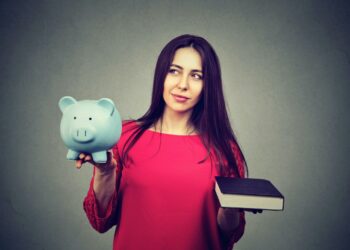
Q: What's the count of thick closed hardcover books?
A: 1